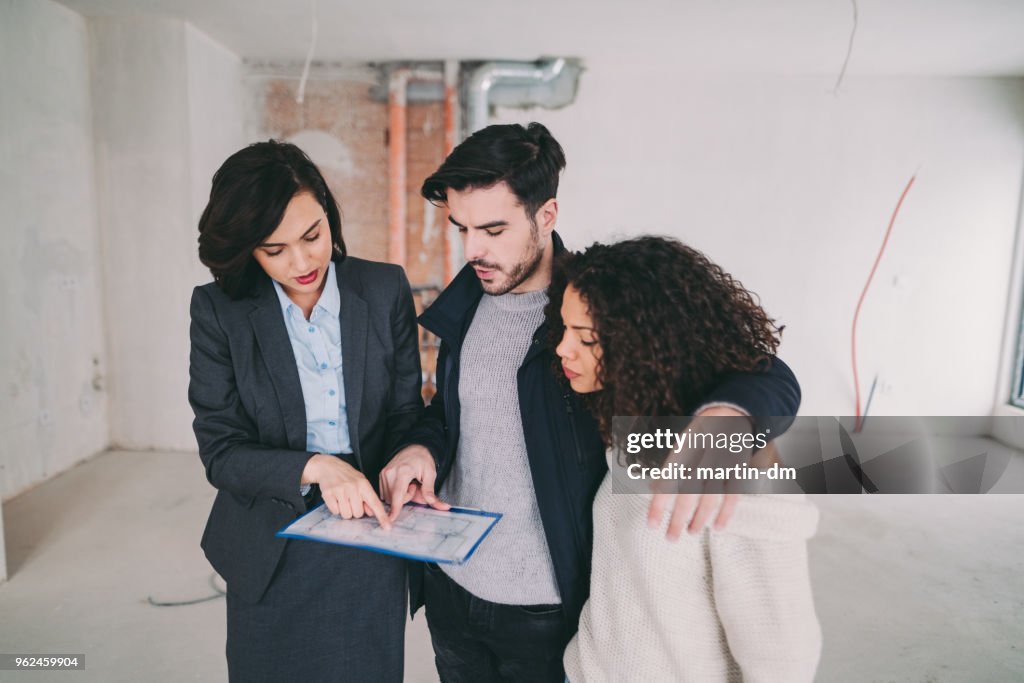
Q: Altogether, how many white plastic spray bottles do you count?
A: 0